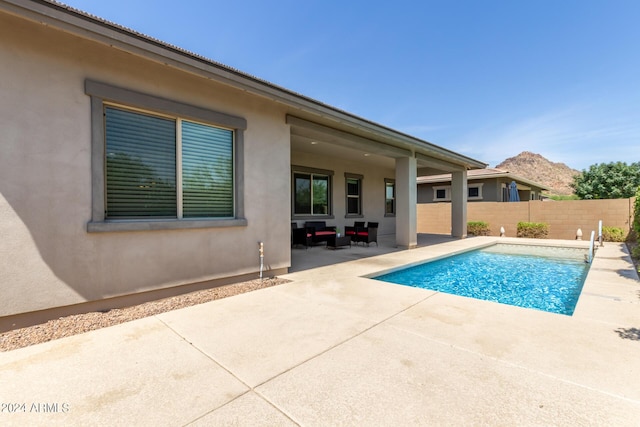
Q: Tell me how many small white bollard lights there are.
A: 2